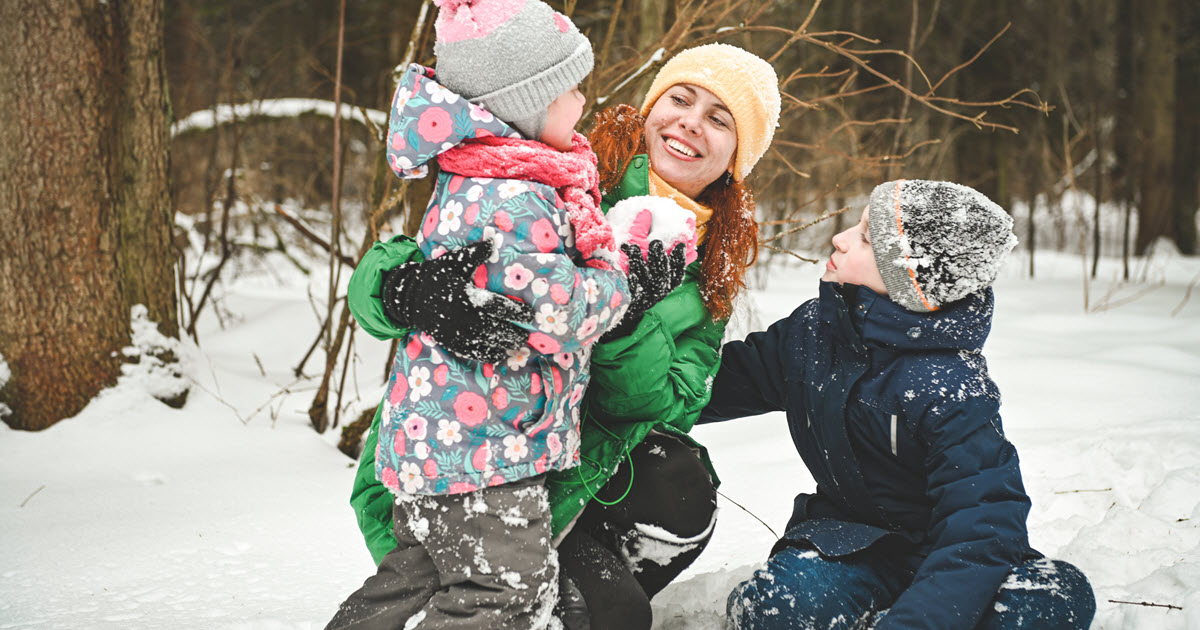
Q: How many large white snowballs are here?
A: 1